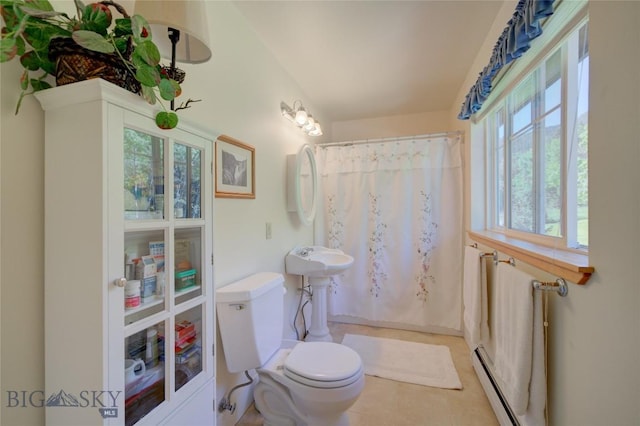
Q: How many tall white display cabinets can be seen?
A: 1